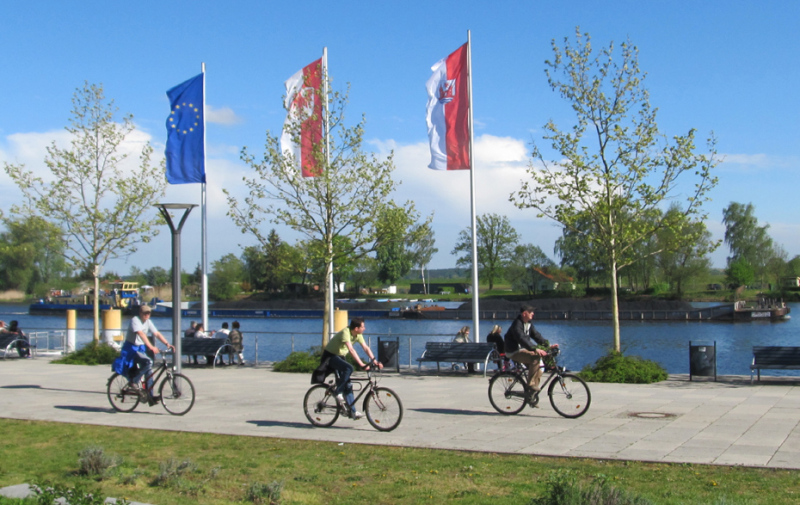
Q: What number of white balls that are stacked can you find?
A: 0